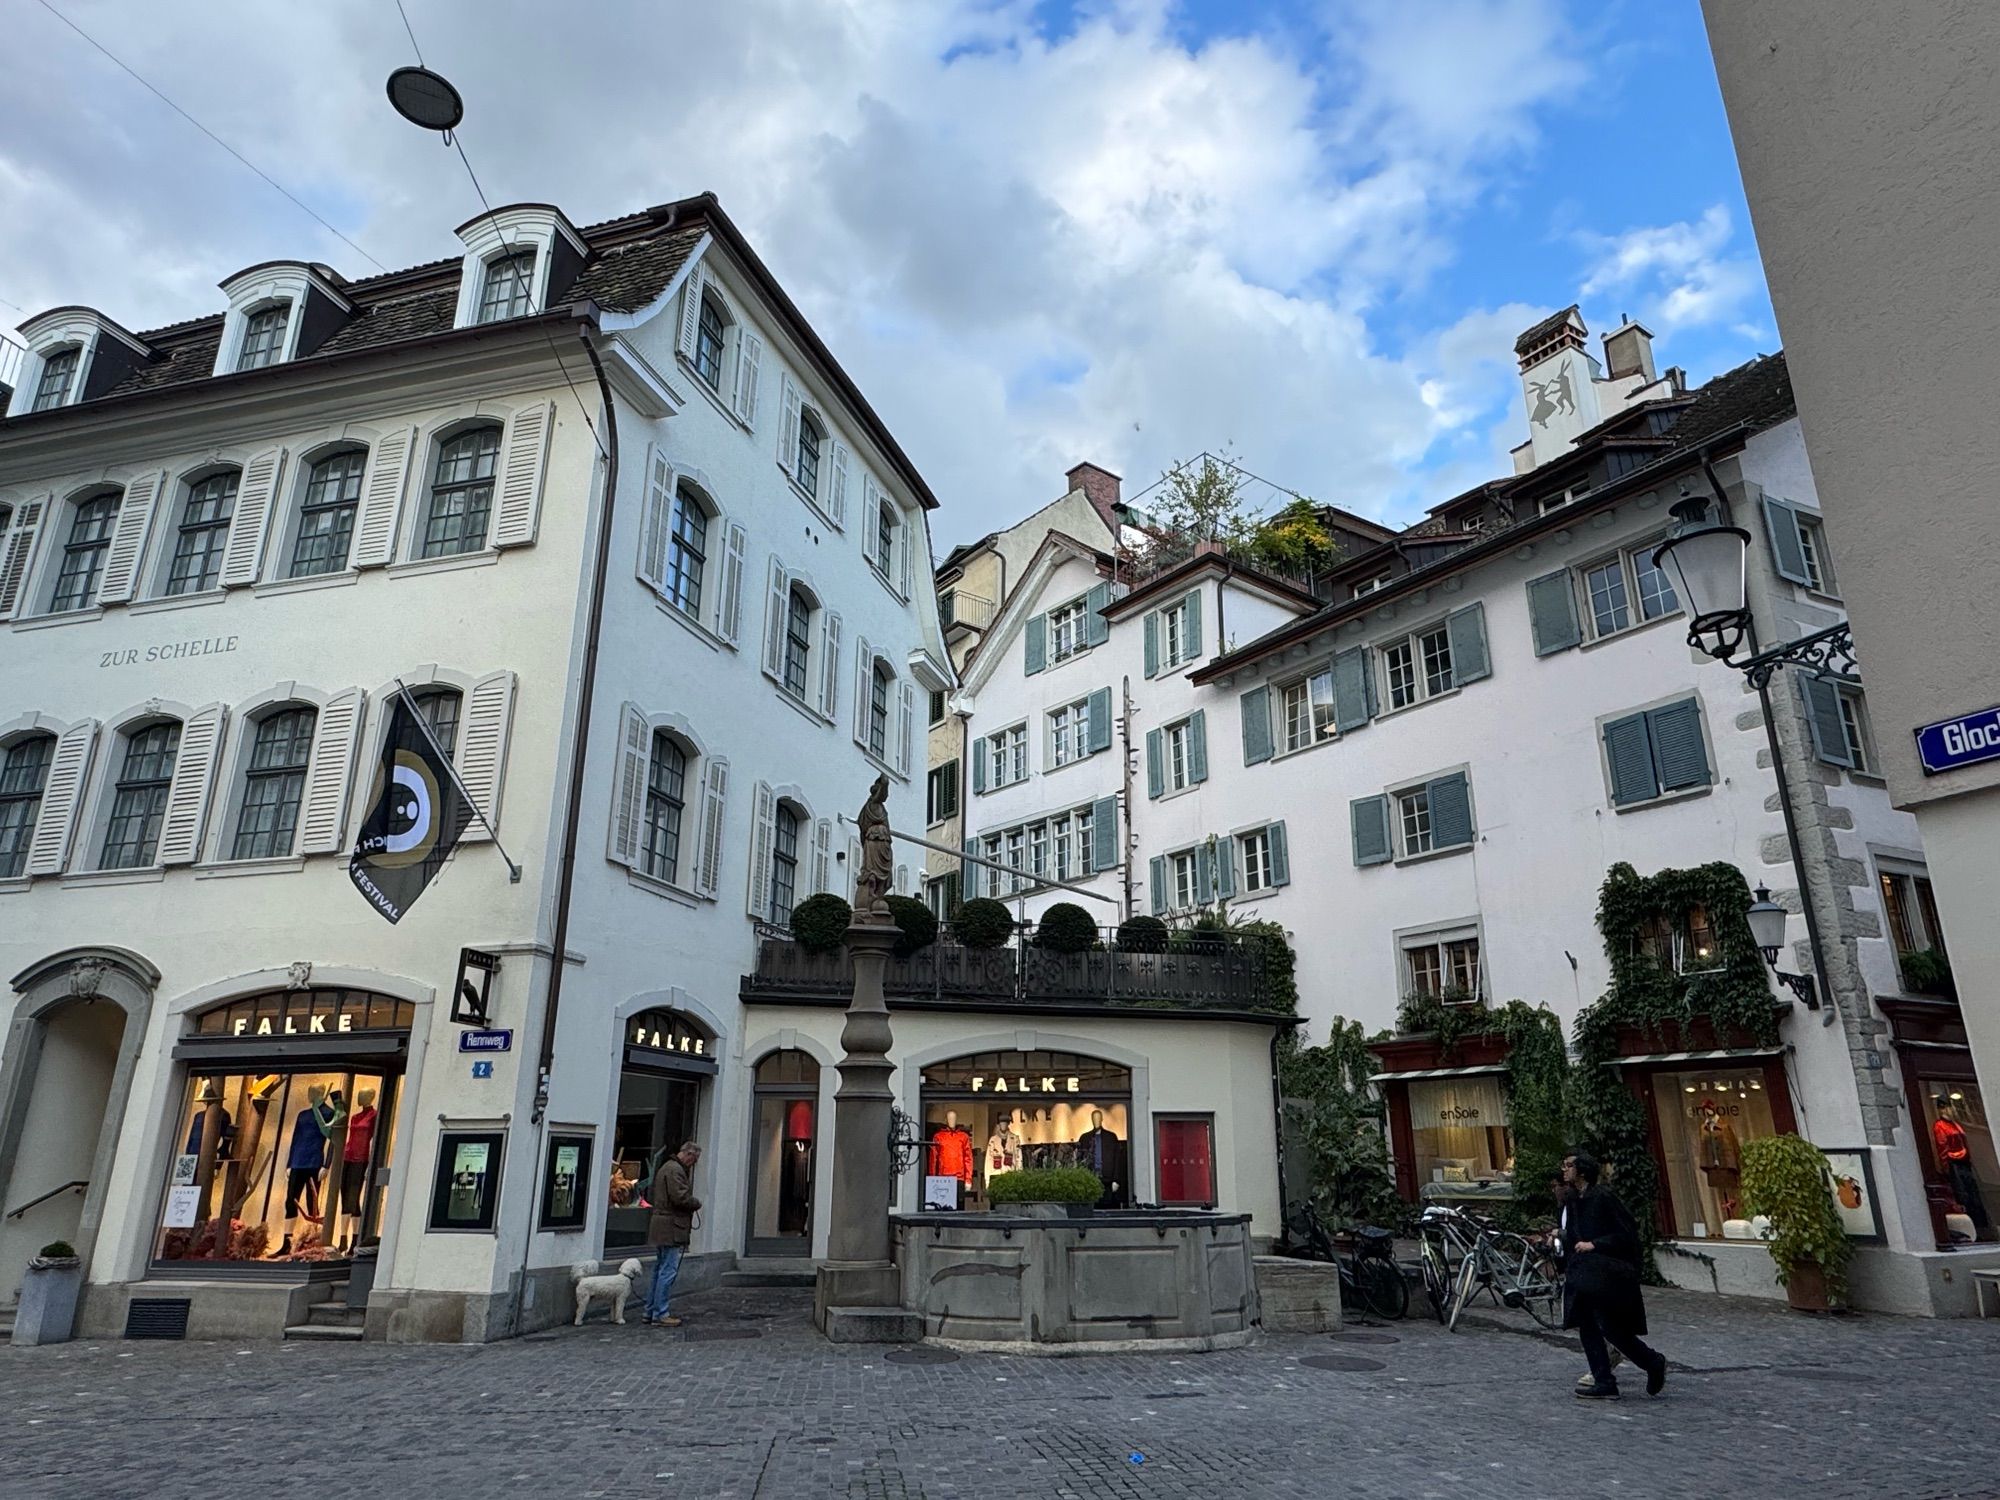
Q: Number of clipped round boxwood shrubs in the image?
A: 5